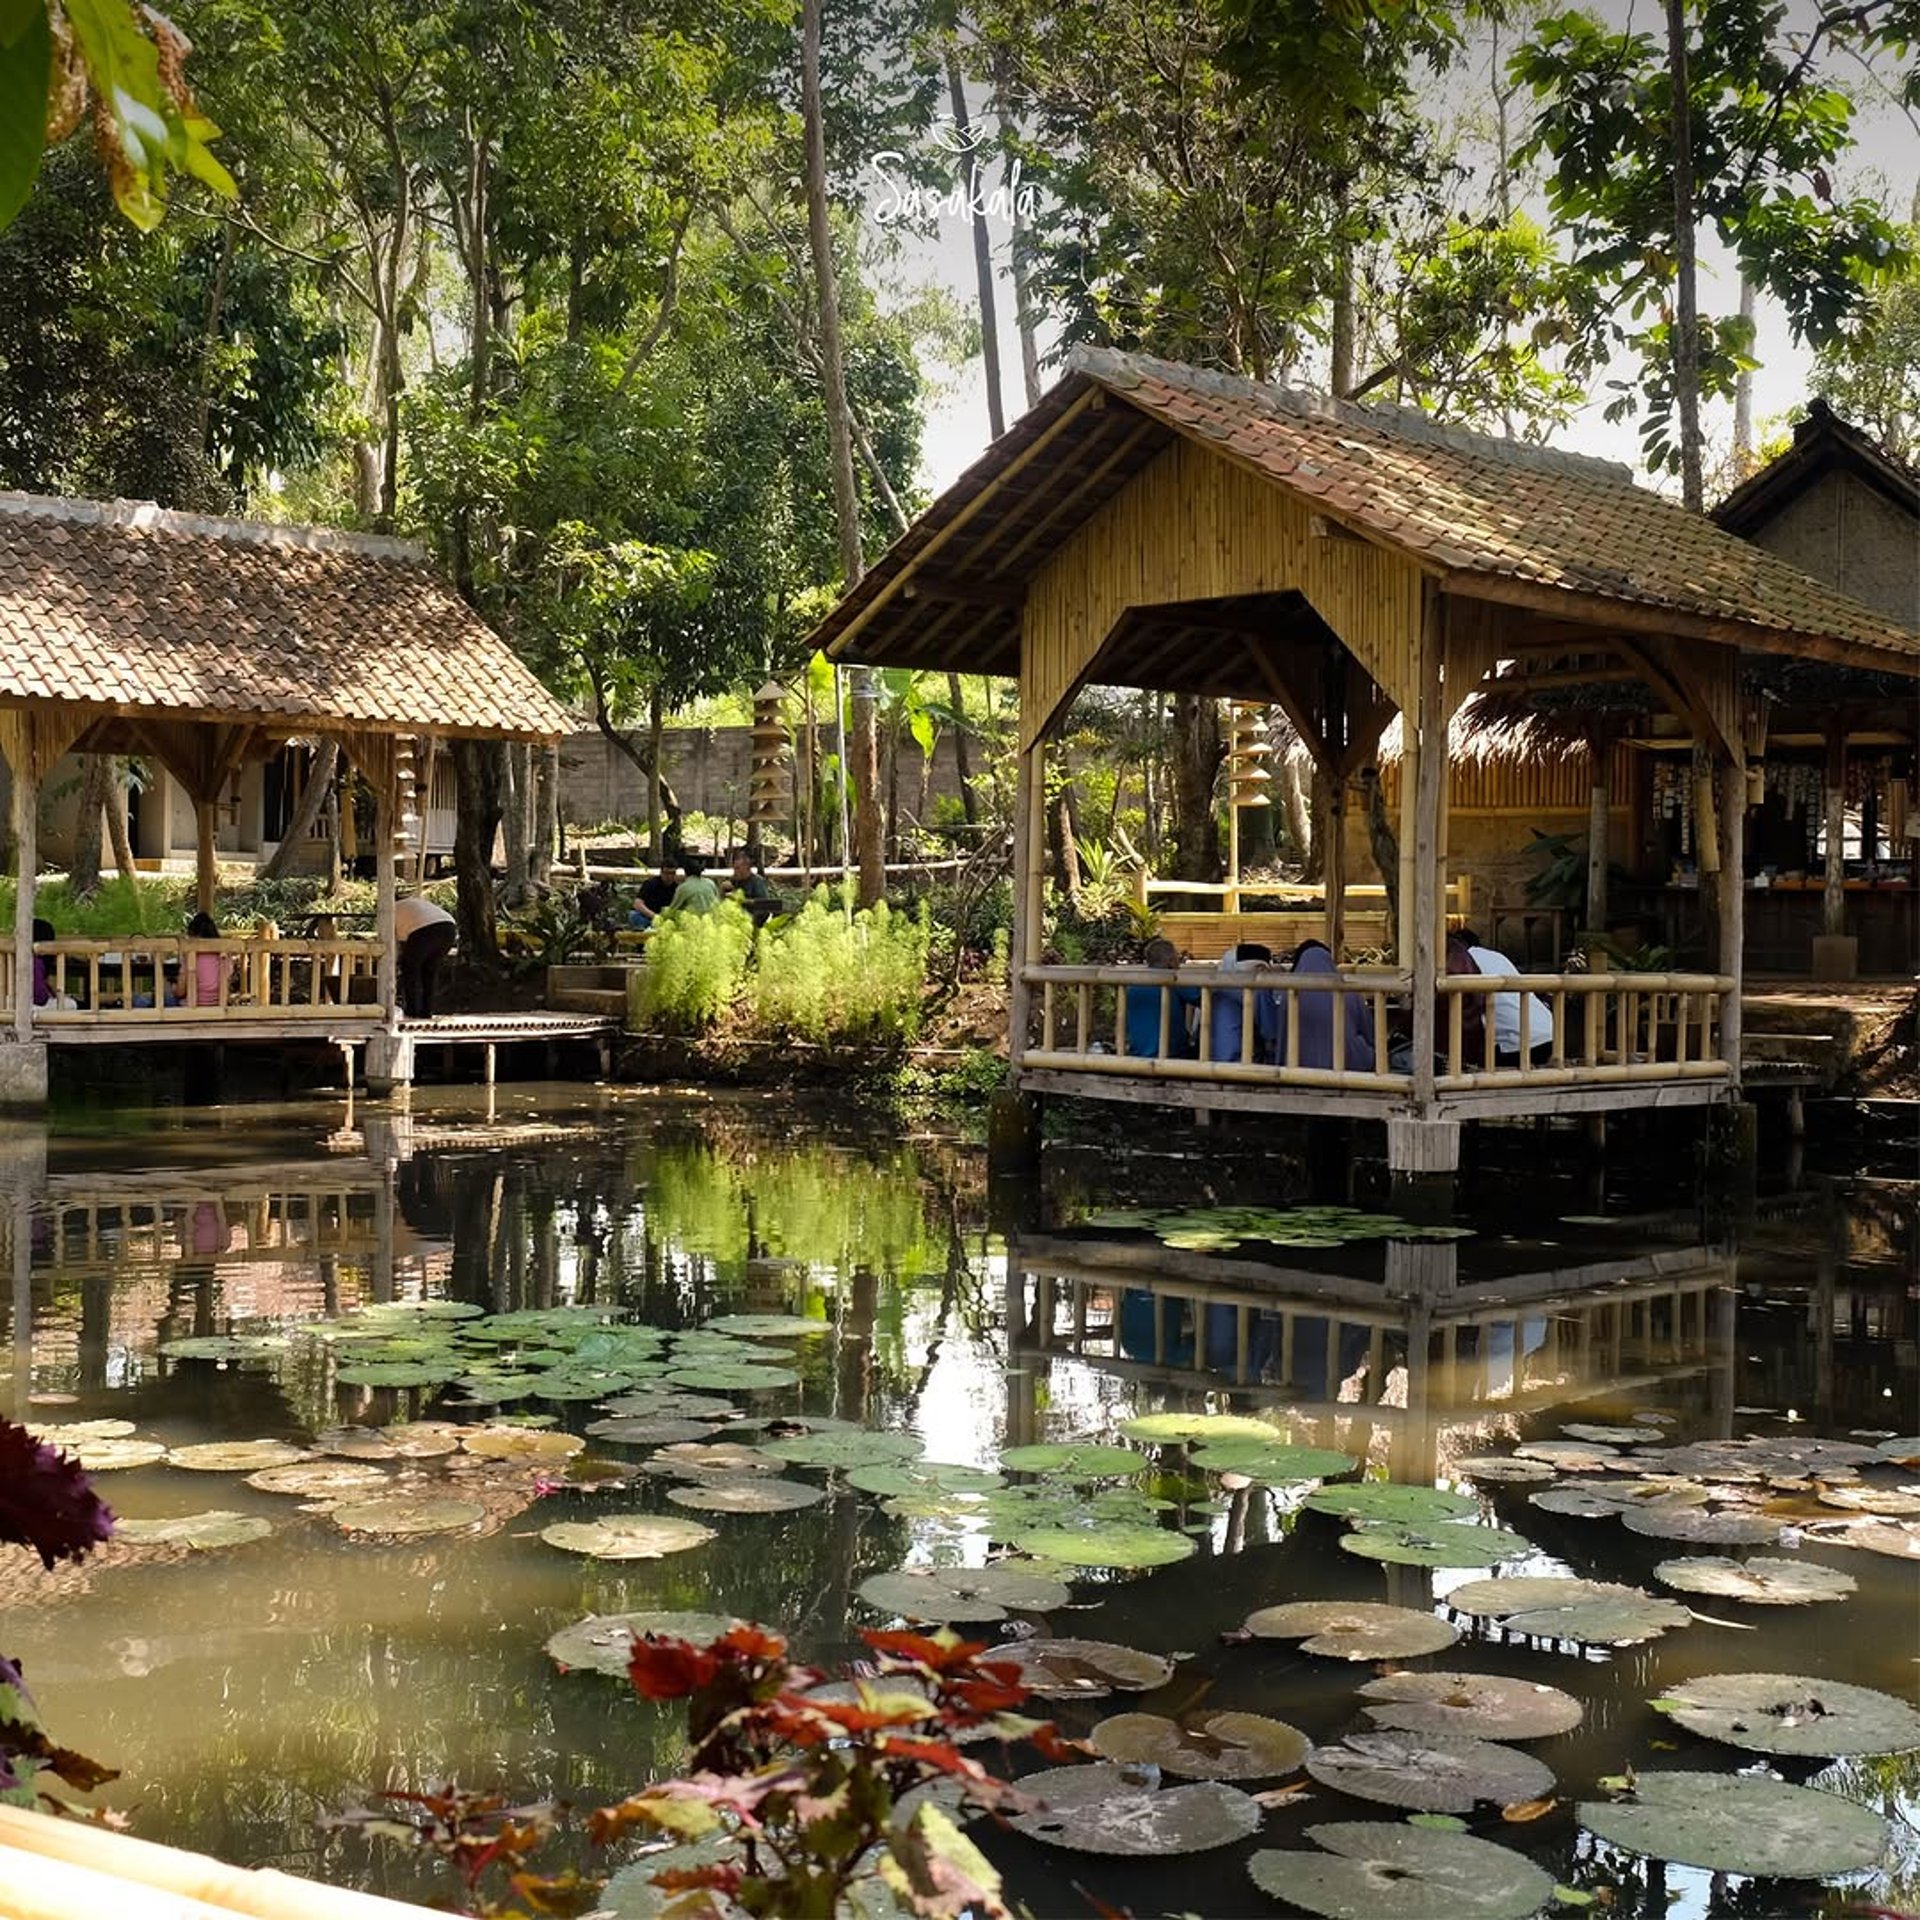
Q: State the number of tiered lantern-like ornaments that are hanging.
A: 3